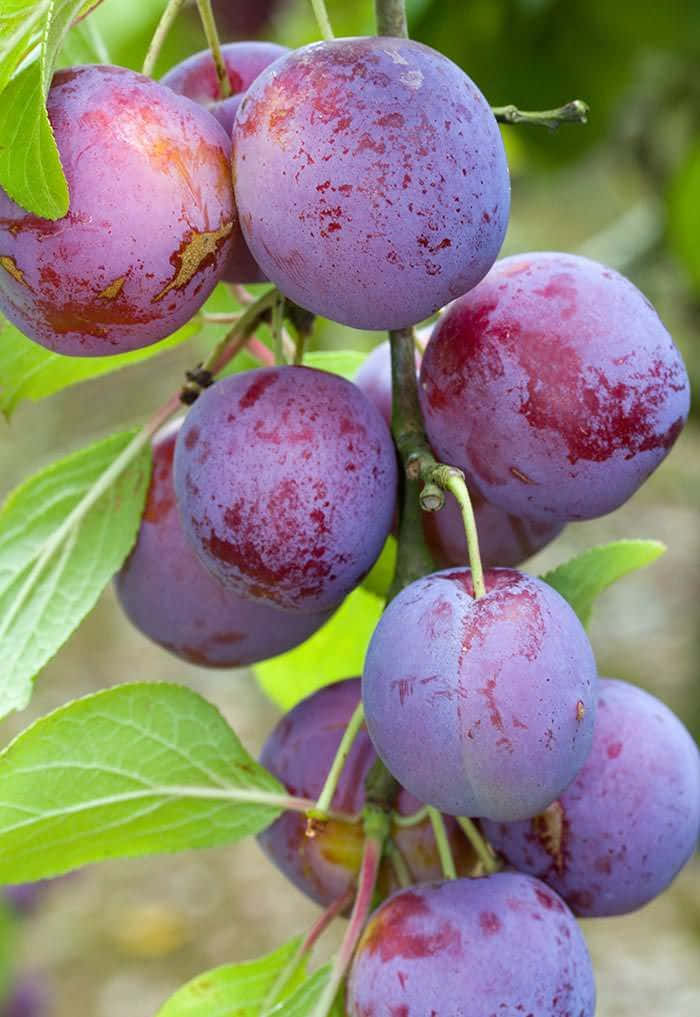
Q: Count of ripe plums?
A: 11